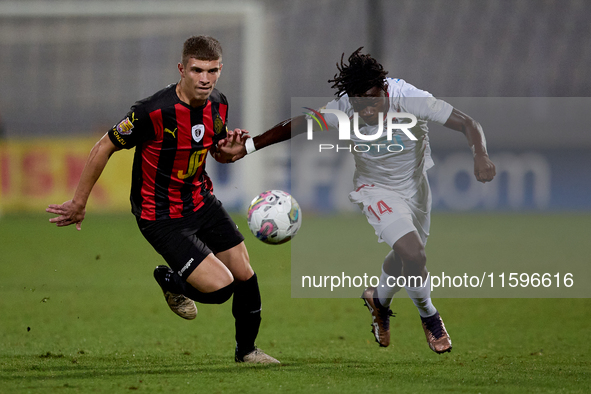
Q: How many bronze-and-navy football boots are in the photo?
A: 2